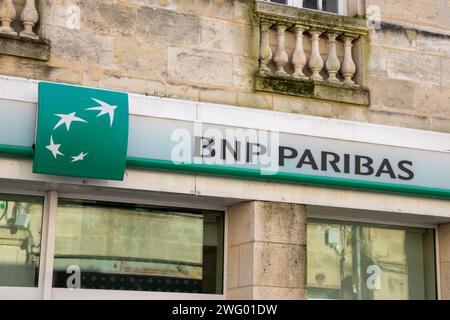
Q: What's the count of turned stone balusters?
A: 8